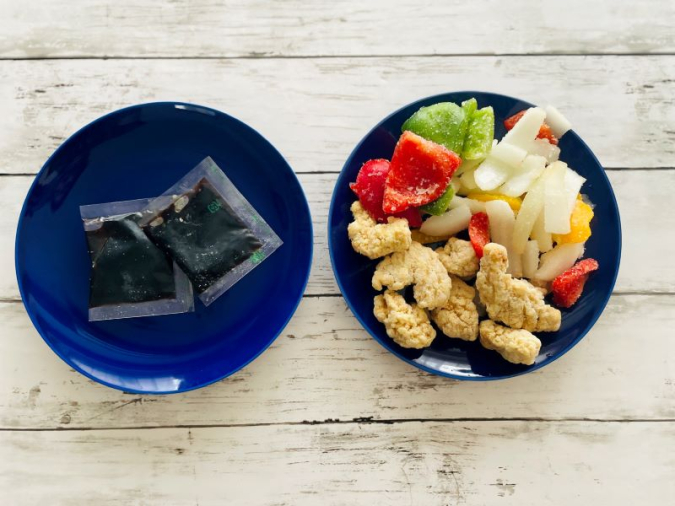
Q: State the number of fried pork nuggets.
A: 7